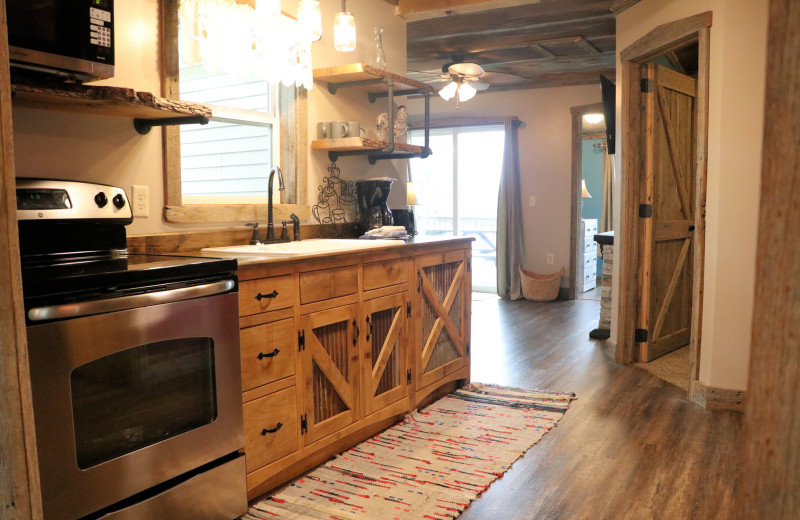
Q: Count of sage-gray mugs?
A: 3